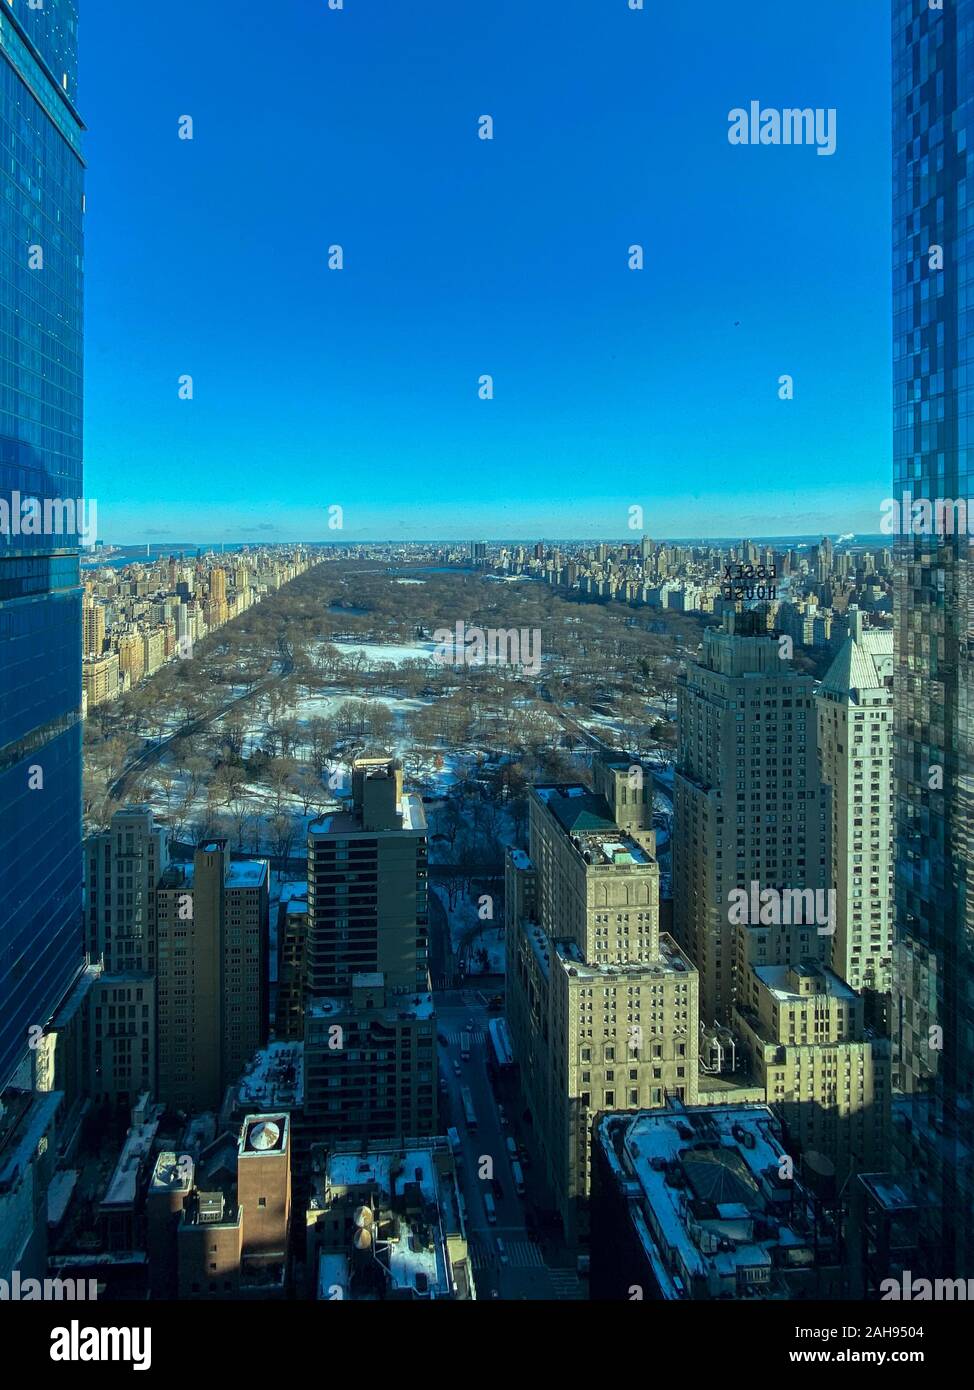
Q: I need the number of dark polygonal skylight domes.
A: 1